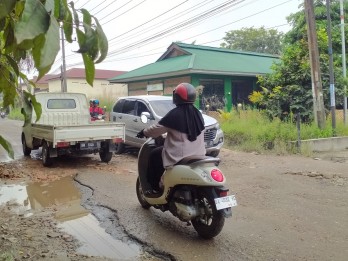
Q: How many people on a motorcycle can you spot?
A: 2